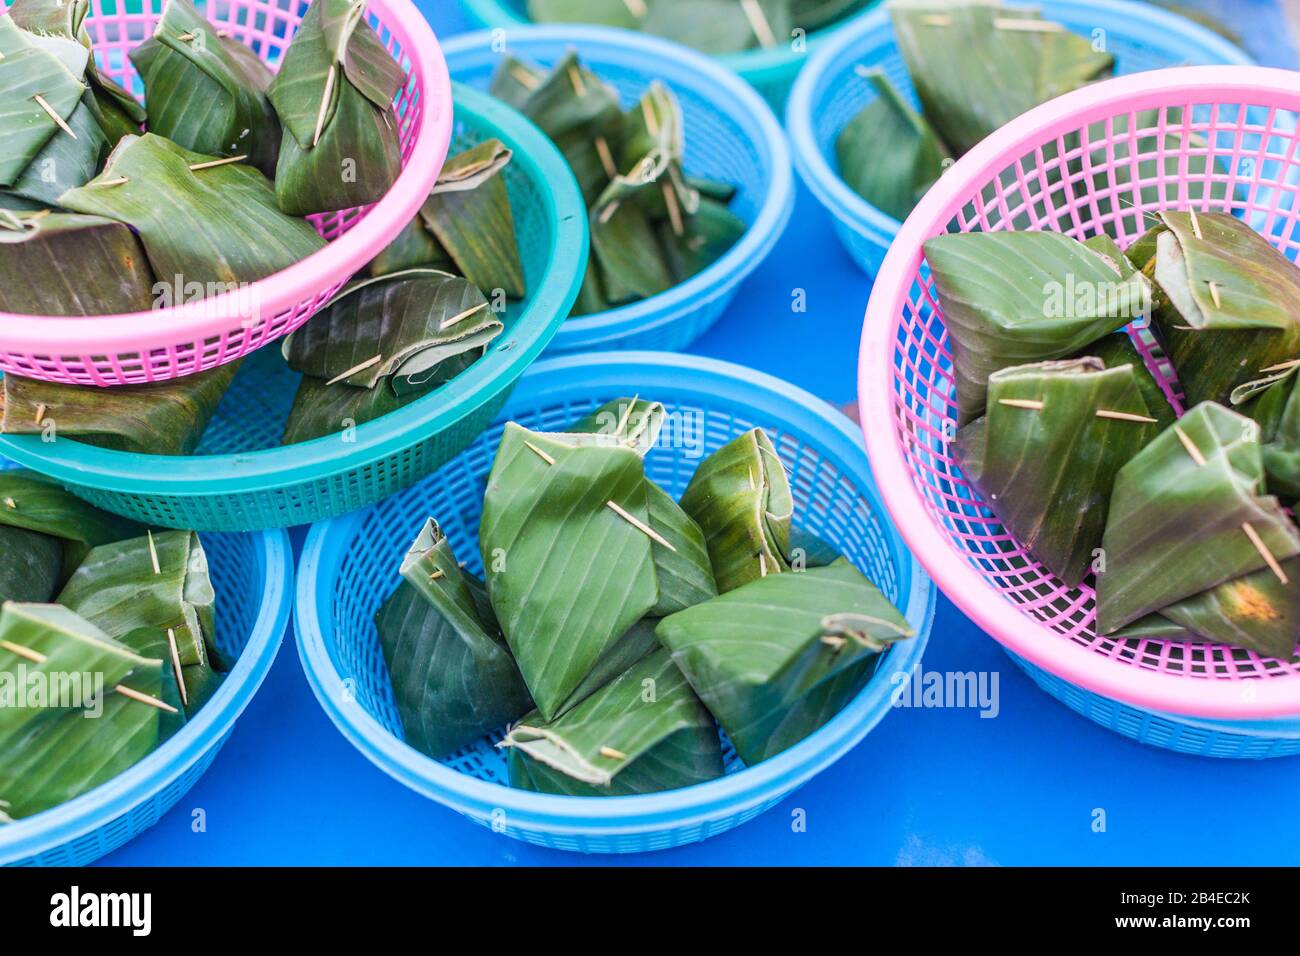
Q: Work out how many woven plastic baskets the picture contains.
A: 9